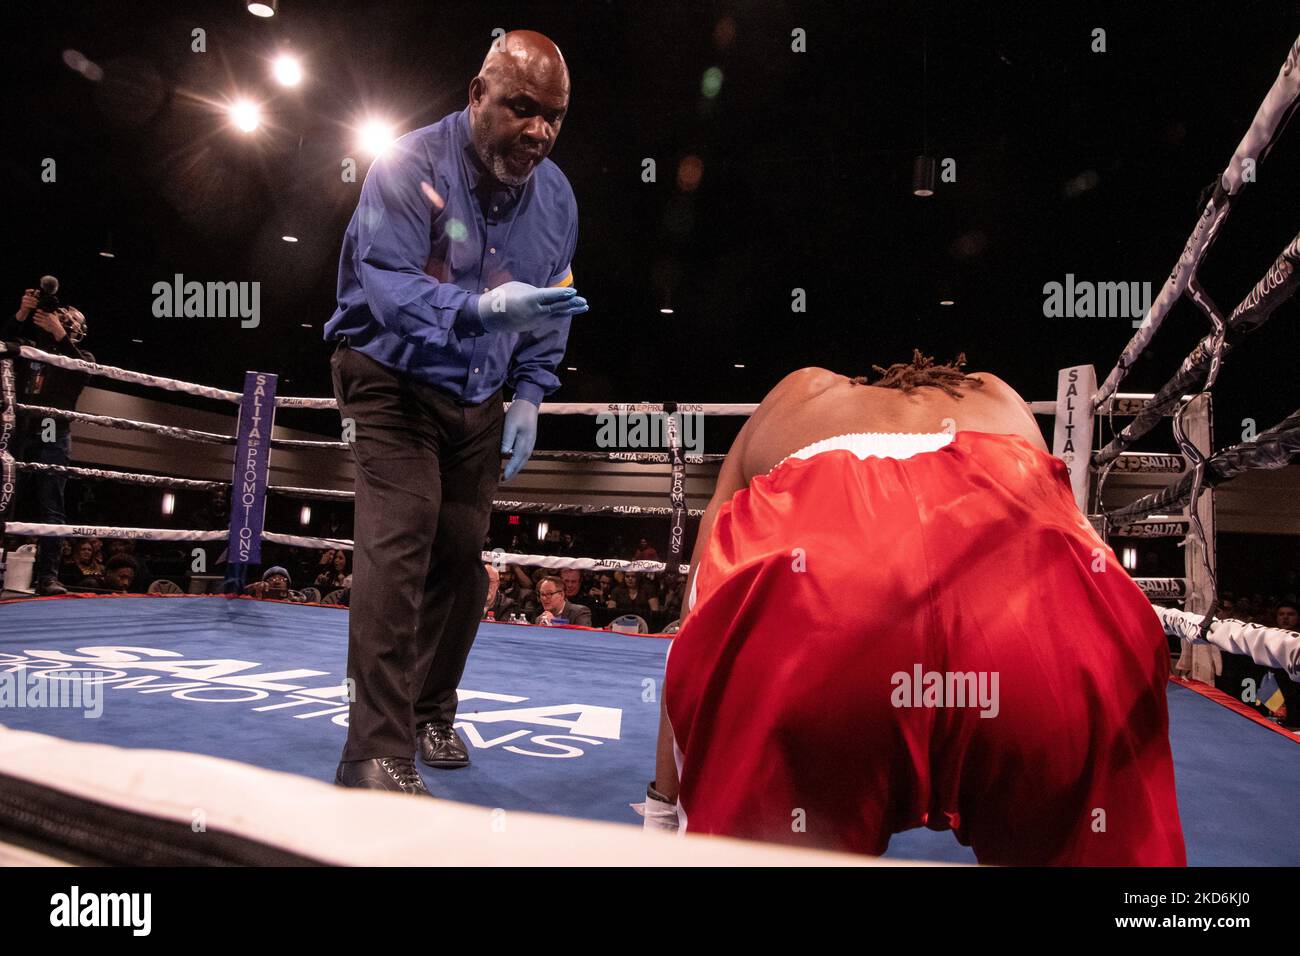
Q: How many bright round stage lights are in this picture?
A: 3